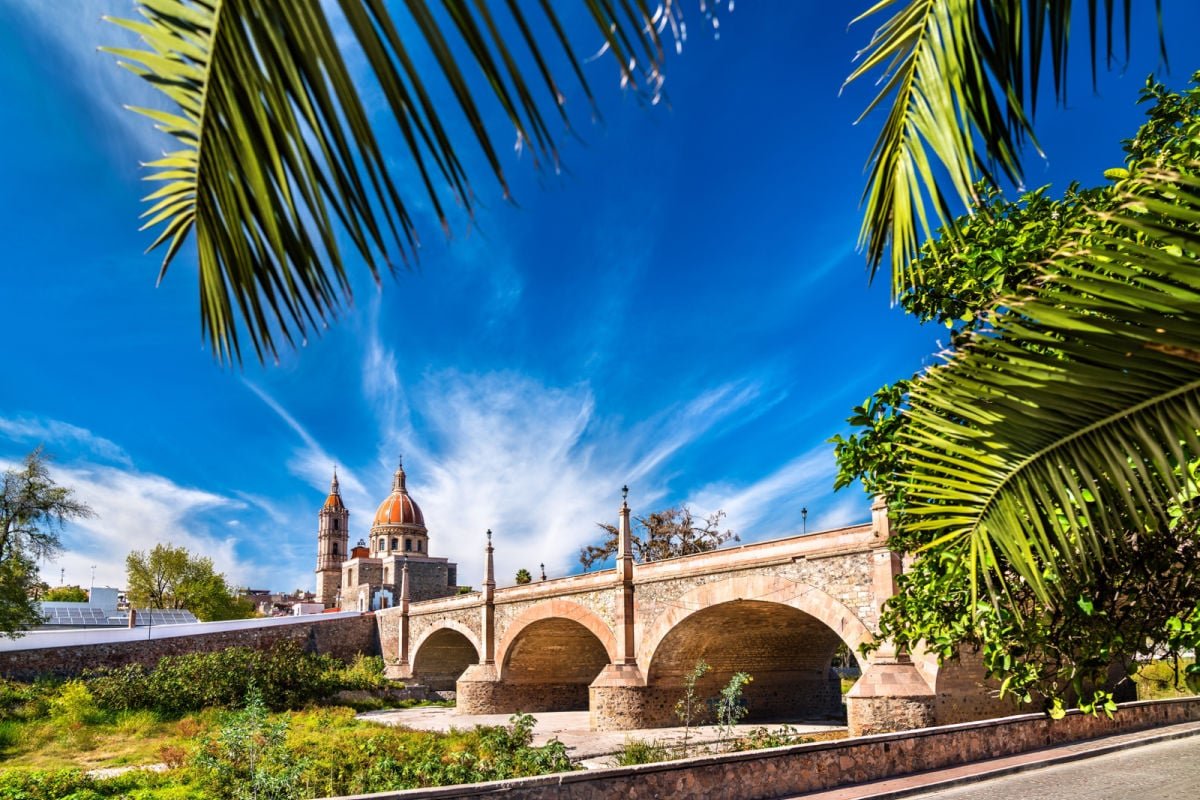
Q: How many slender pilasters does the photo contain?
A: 4